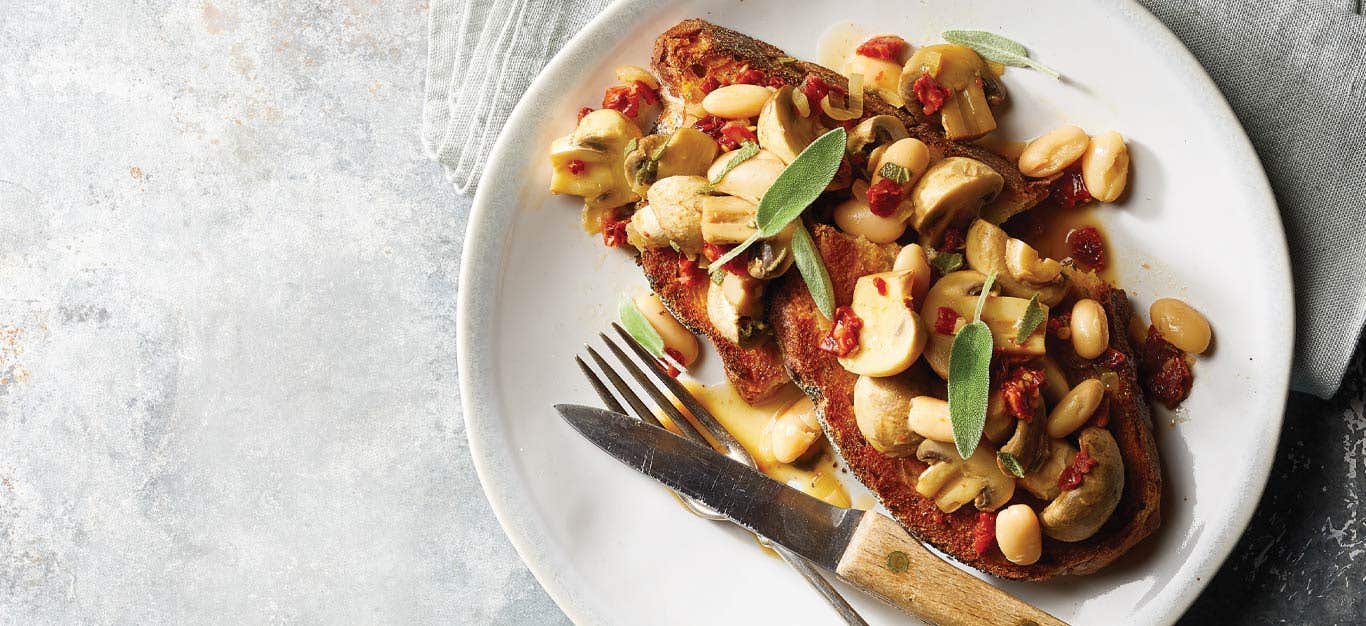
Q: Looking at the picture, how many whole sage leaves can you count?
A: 5